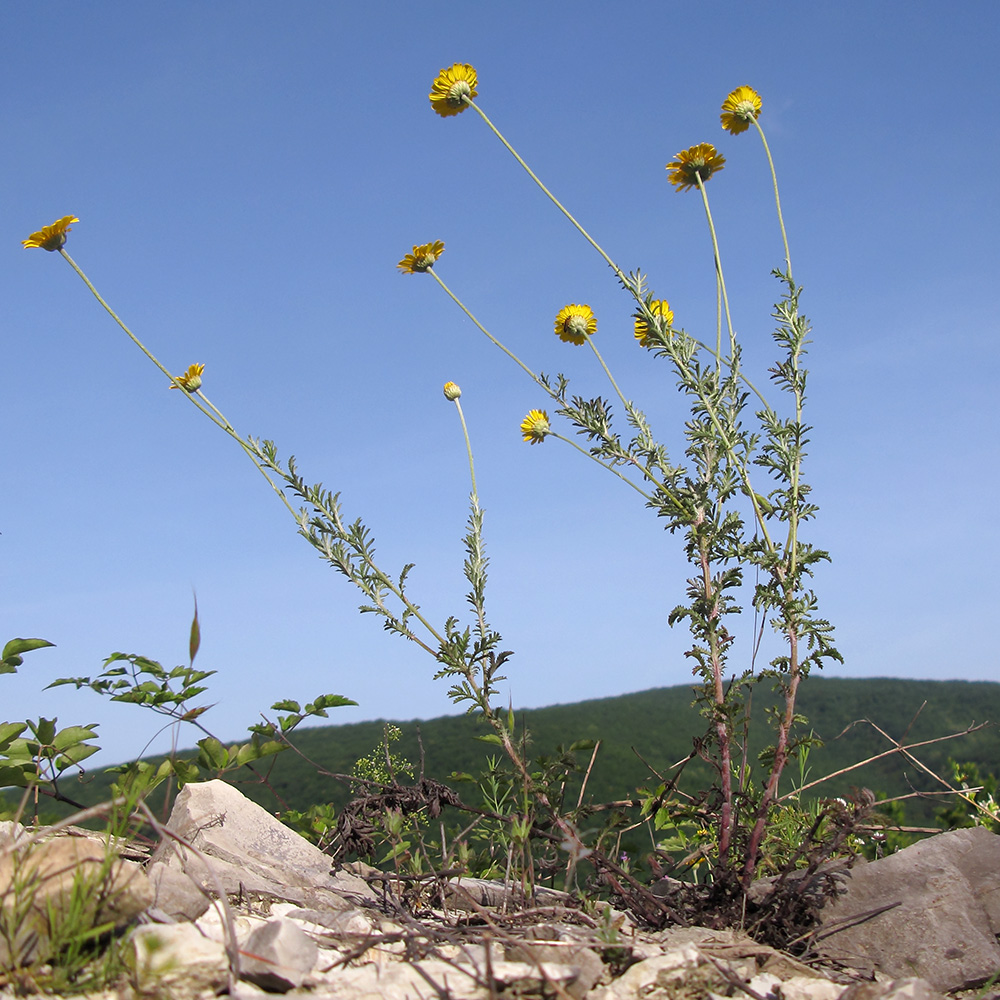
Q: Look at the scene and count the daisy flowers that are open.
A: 9